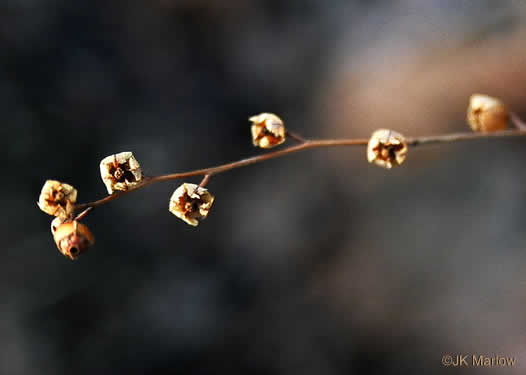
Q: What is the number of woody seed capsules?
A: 7